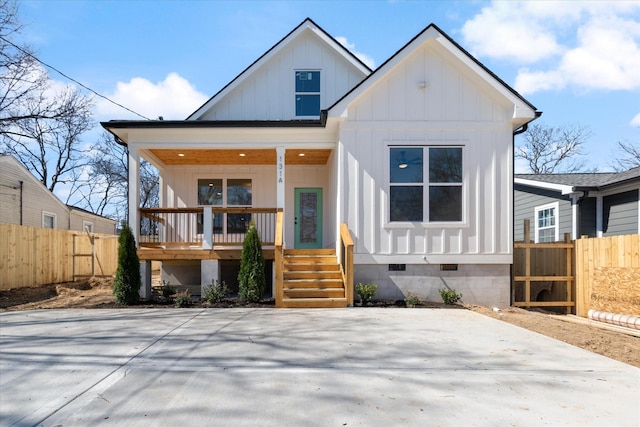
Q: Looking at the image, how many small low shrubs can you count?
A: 6